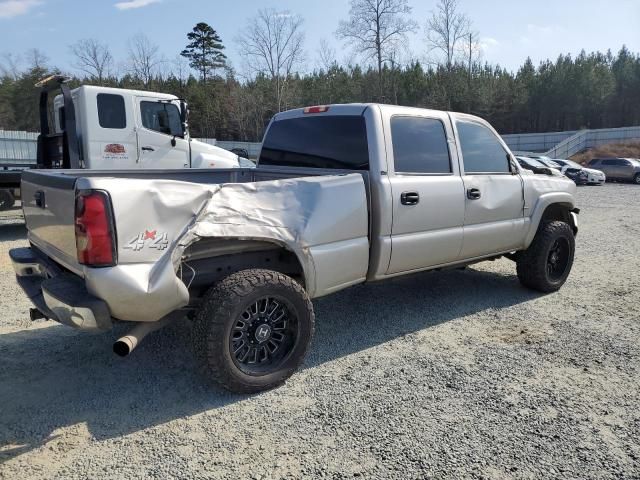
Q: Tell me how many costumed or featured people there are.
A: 0